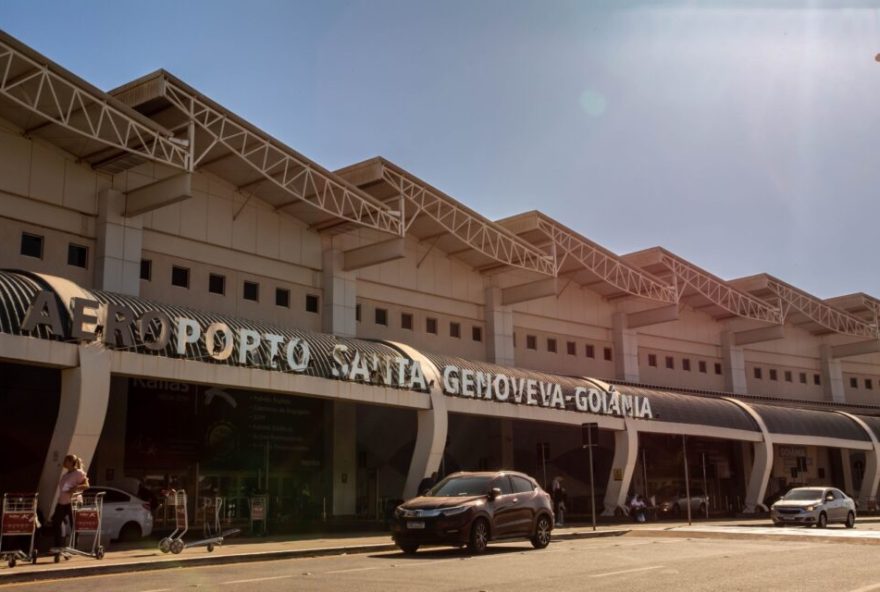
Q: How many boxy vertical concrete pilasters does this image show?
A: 6